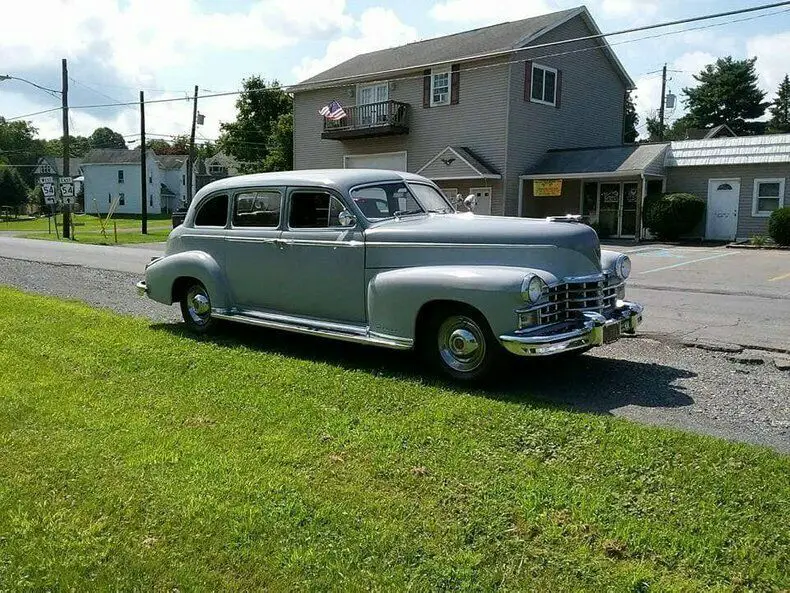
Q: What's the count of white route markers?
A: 2